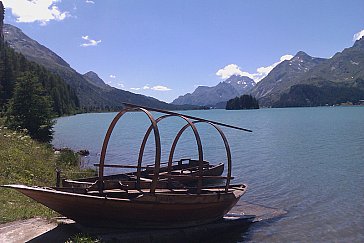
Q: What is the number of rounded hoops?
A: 3